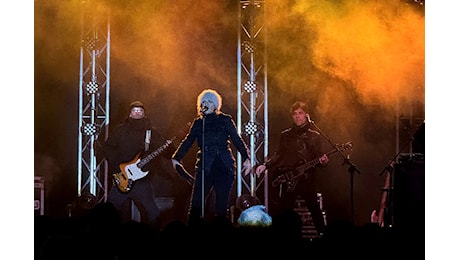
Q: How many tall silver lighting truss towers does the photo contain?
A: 2